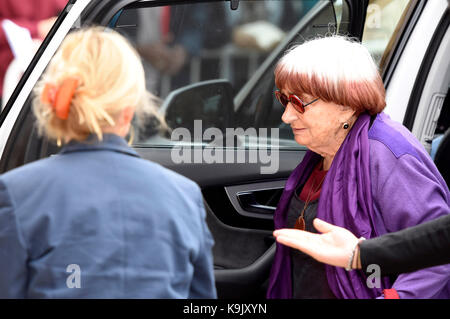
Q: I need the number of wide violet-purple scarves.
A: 1